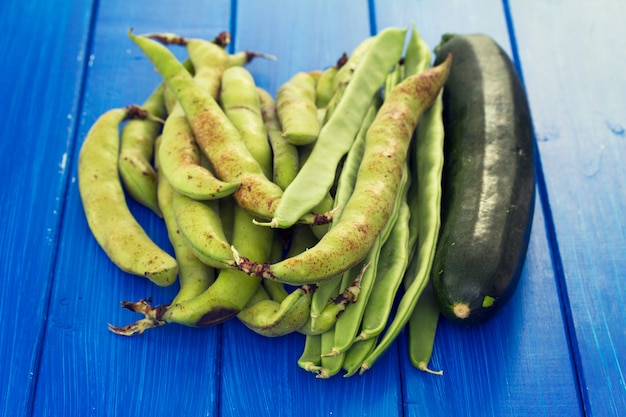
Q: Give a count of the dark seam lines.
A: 4